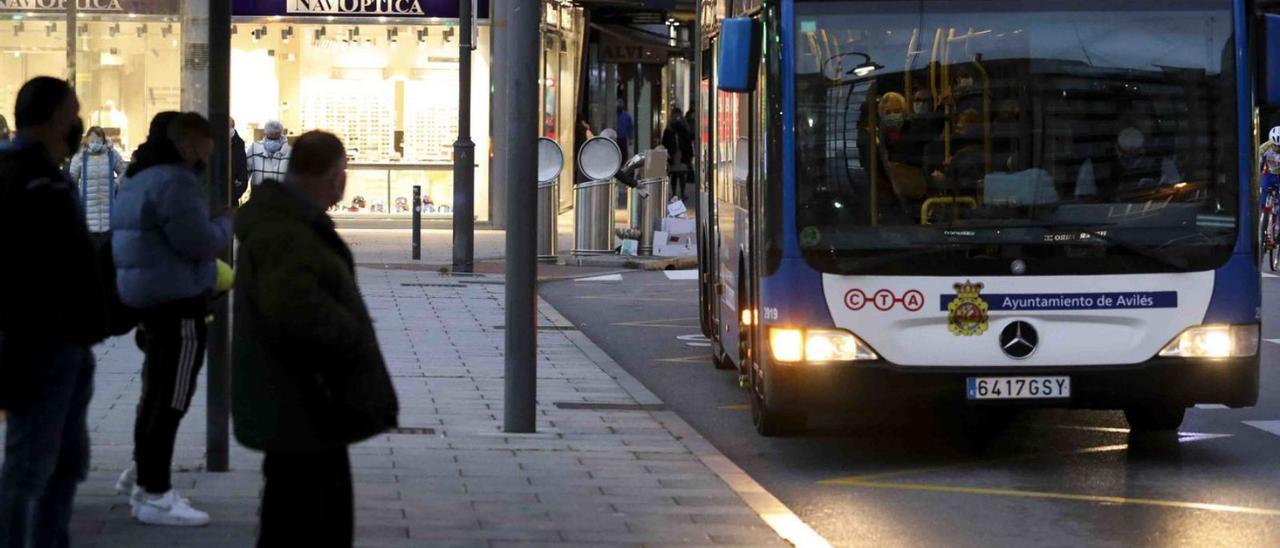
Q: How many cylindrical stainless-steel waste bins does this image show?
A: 3